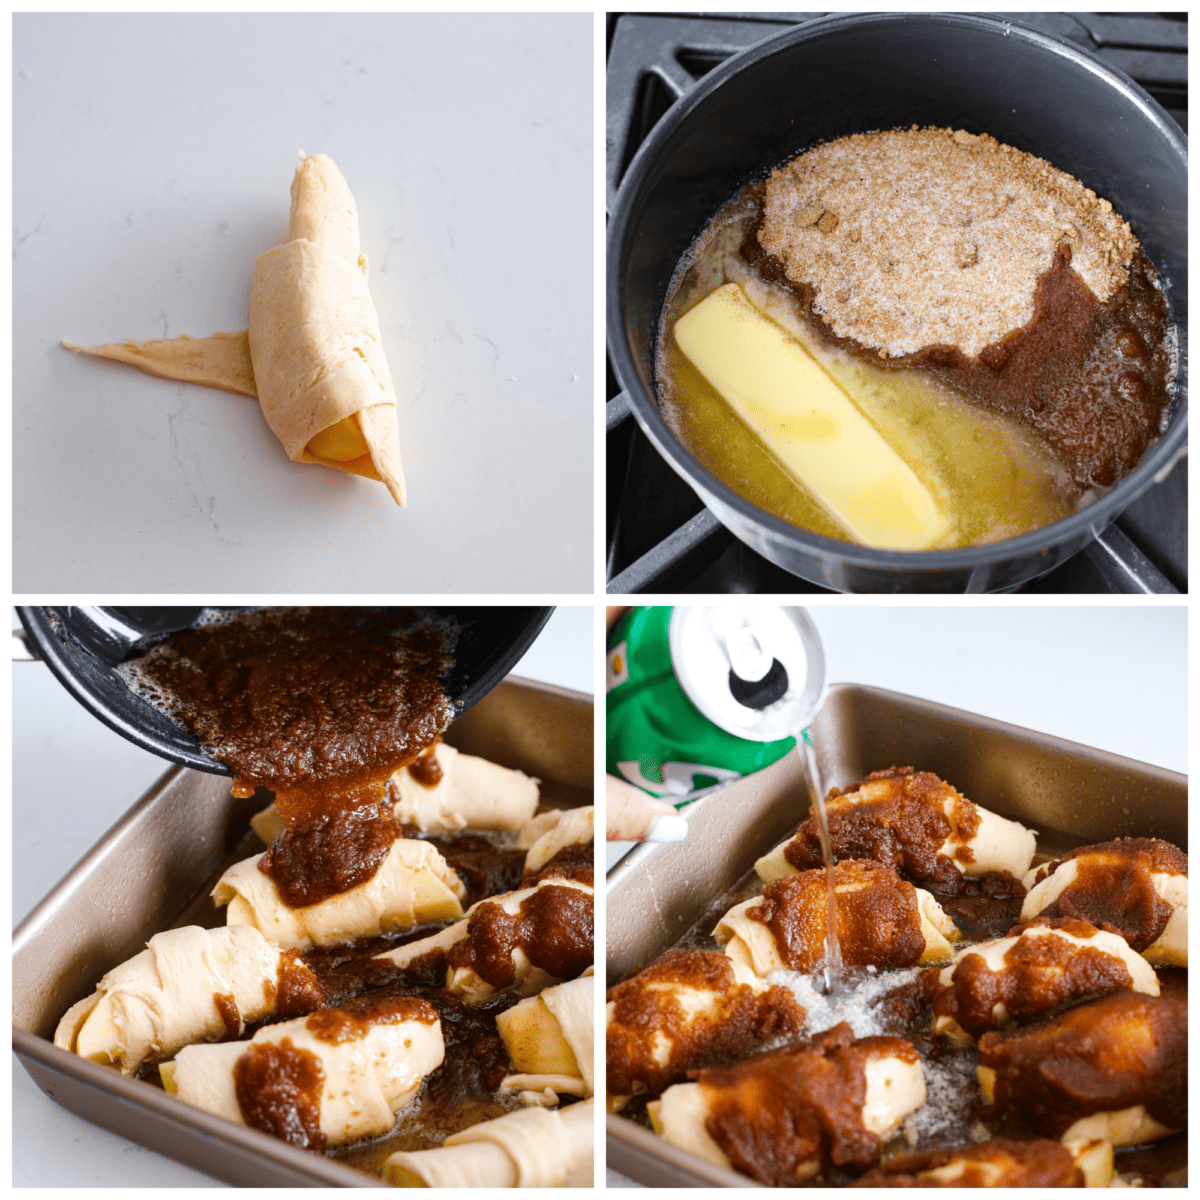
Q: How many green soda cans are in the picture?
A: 1